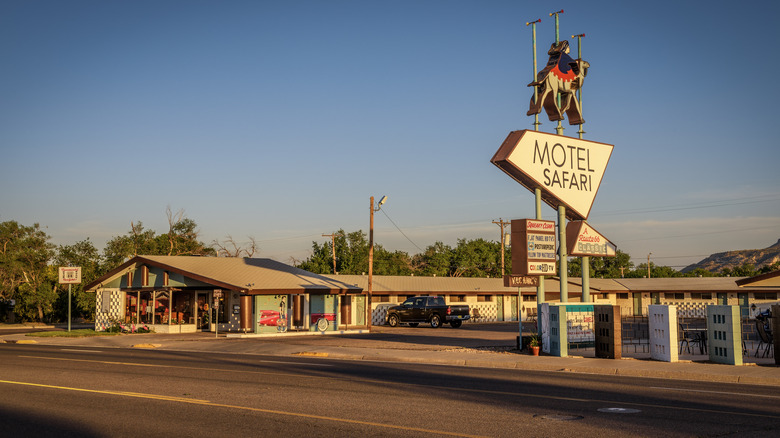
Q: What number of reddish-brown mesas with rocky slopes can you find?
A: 1